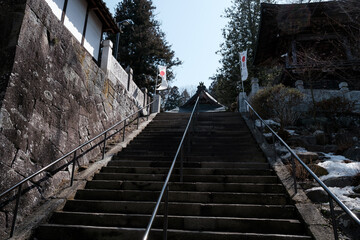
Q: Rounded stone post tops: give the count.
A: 3